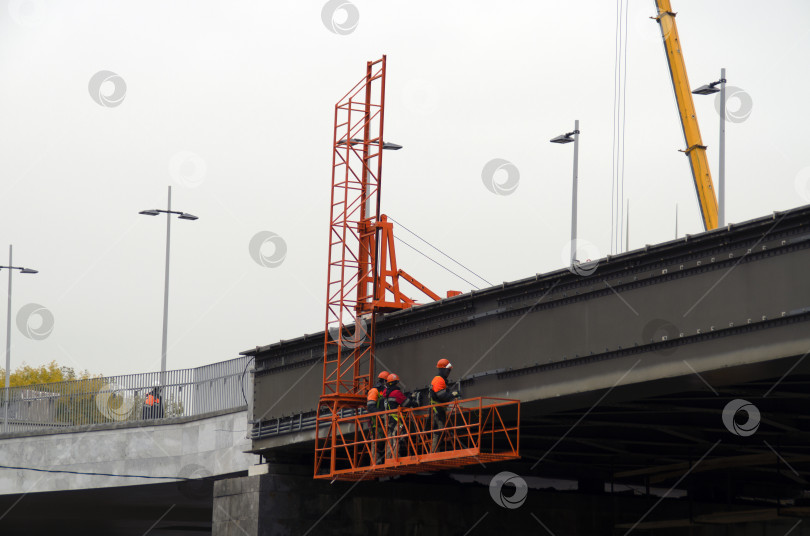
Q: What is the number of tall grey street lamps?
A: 5